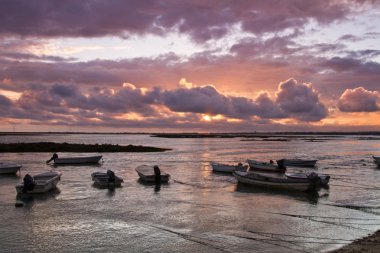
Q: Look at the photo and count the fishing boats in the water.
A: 11